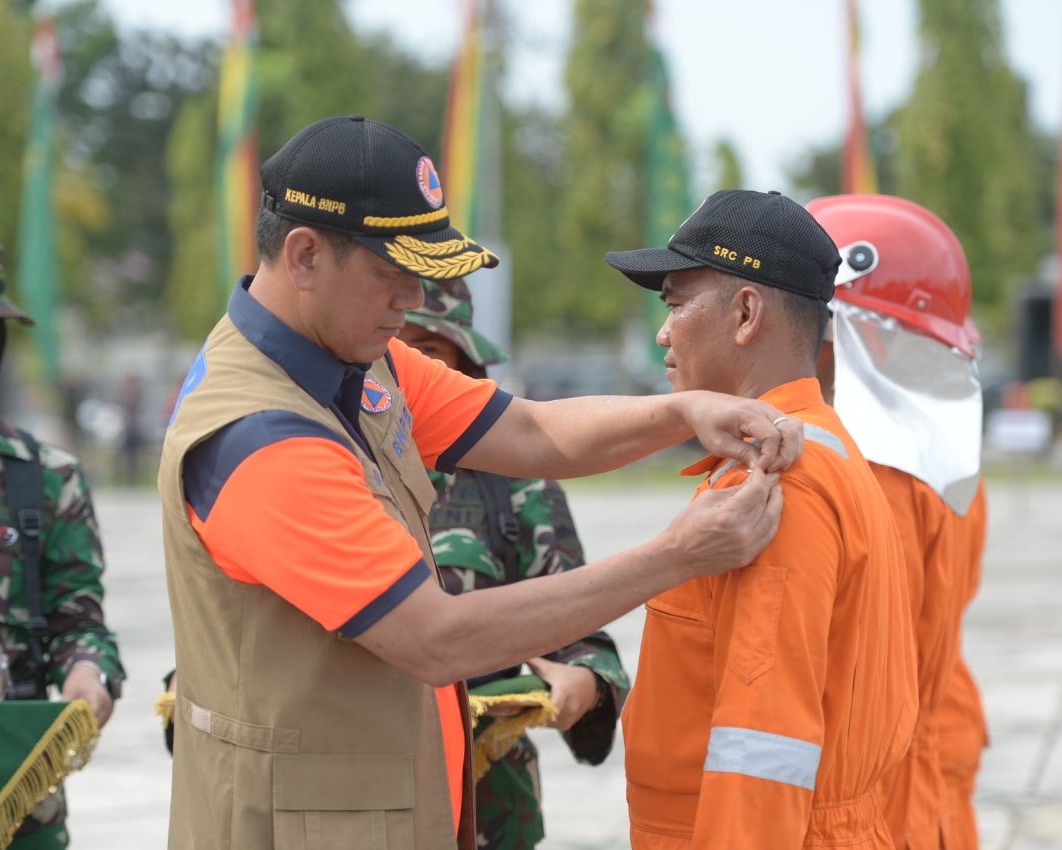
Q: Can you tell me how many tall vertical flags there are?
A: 5